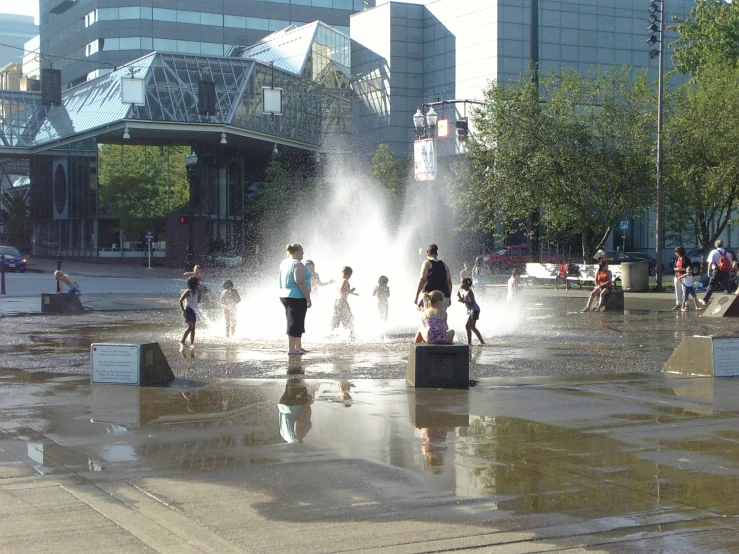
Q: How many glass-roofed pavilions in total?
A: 1